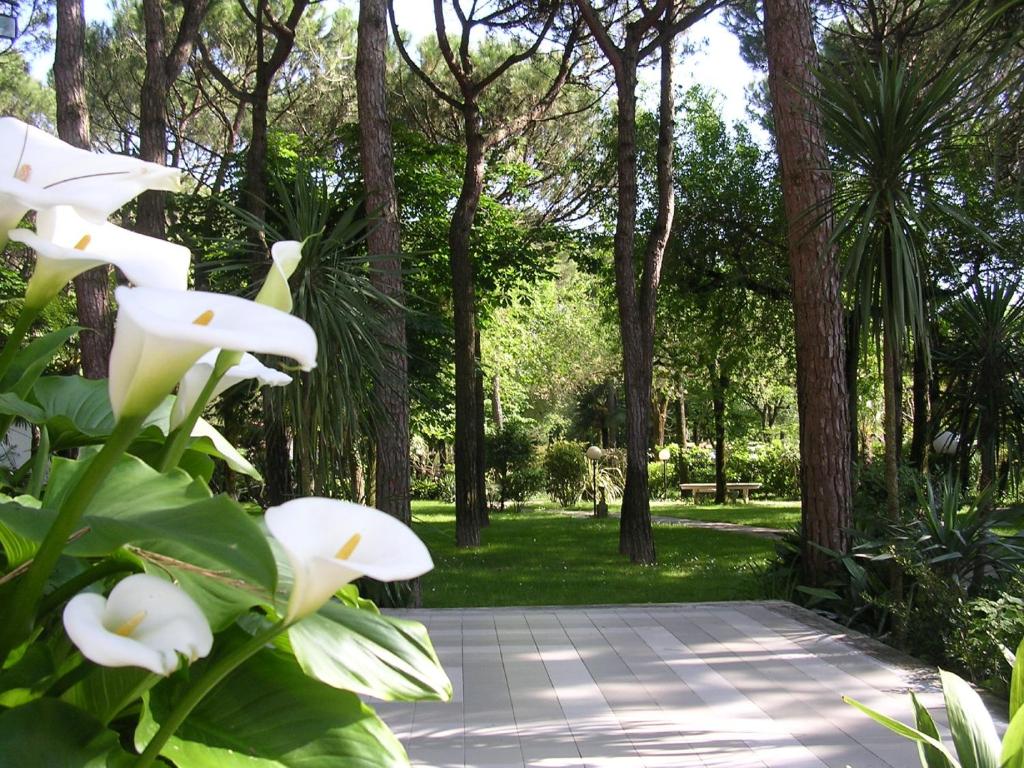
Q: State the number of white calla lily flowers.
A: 7